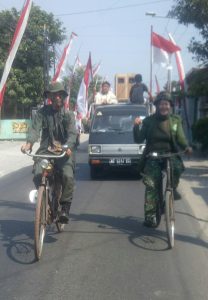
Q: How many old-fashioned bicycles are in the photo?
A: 2